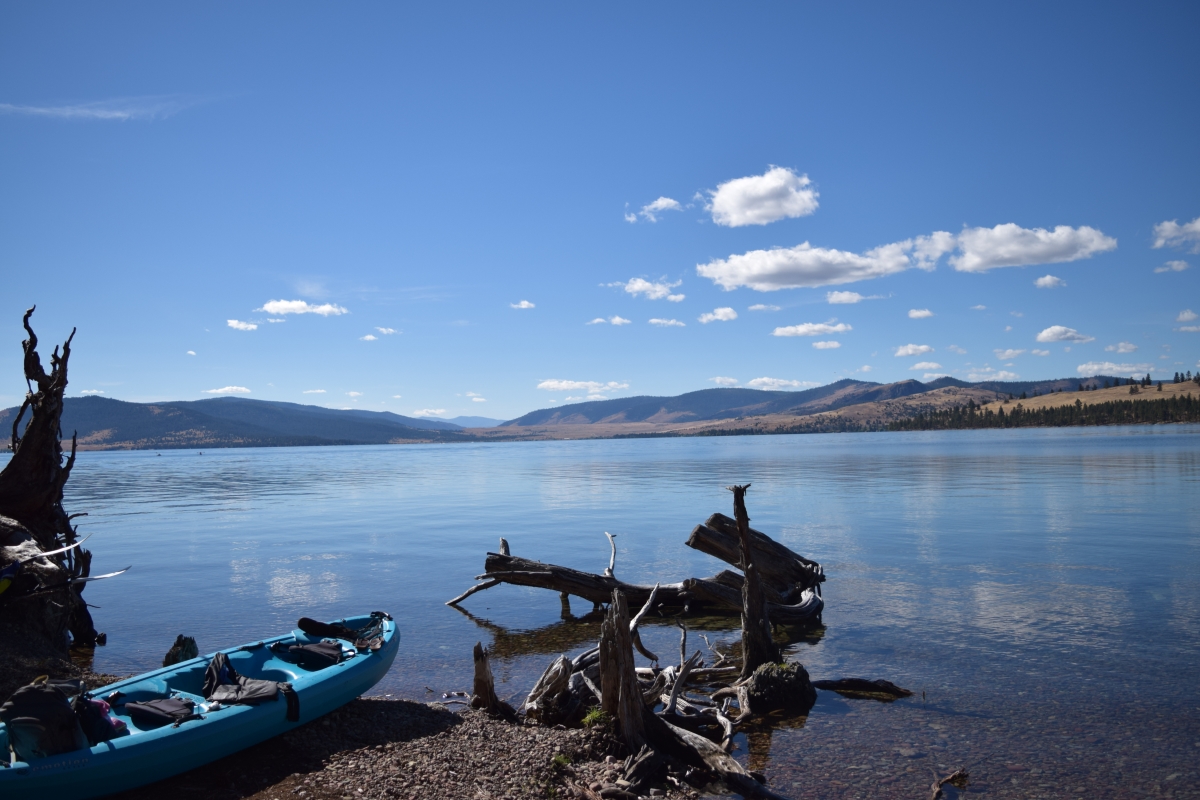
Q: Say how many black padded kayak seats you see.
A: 2